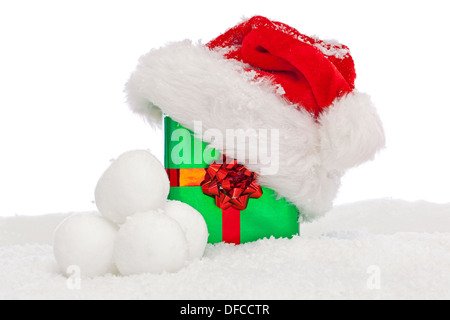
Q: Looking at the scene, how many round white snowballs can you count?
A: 4